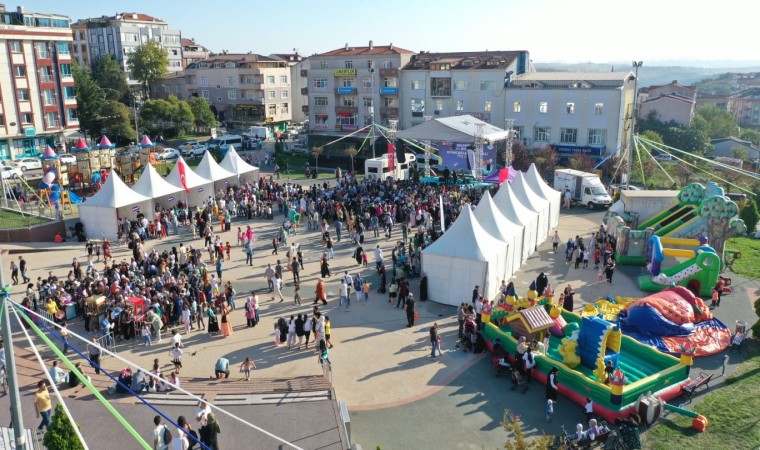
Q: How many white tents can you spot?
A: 10